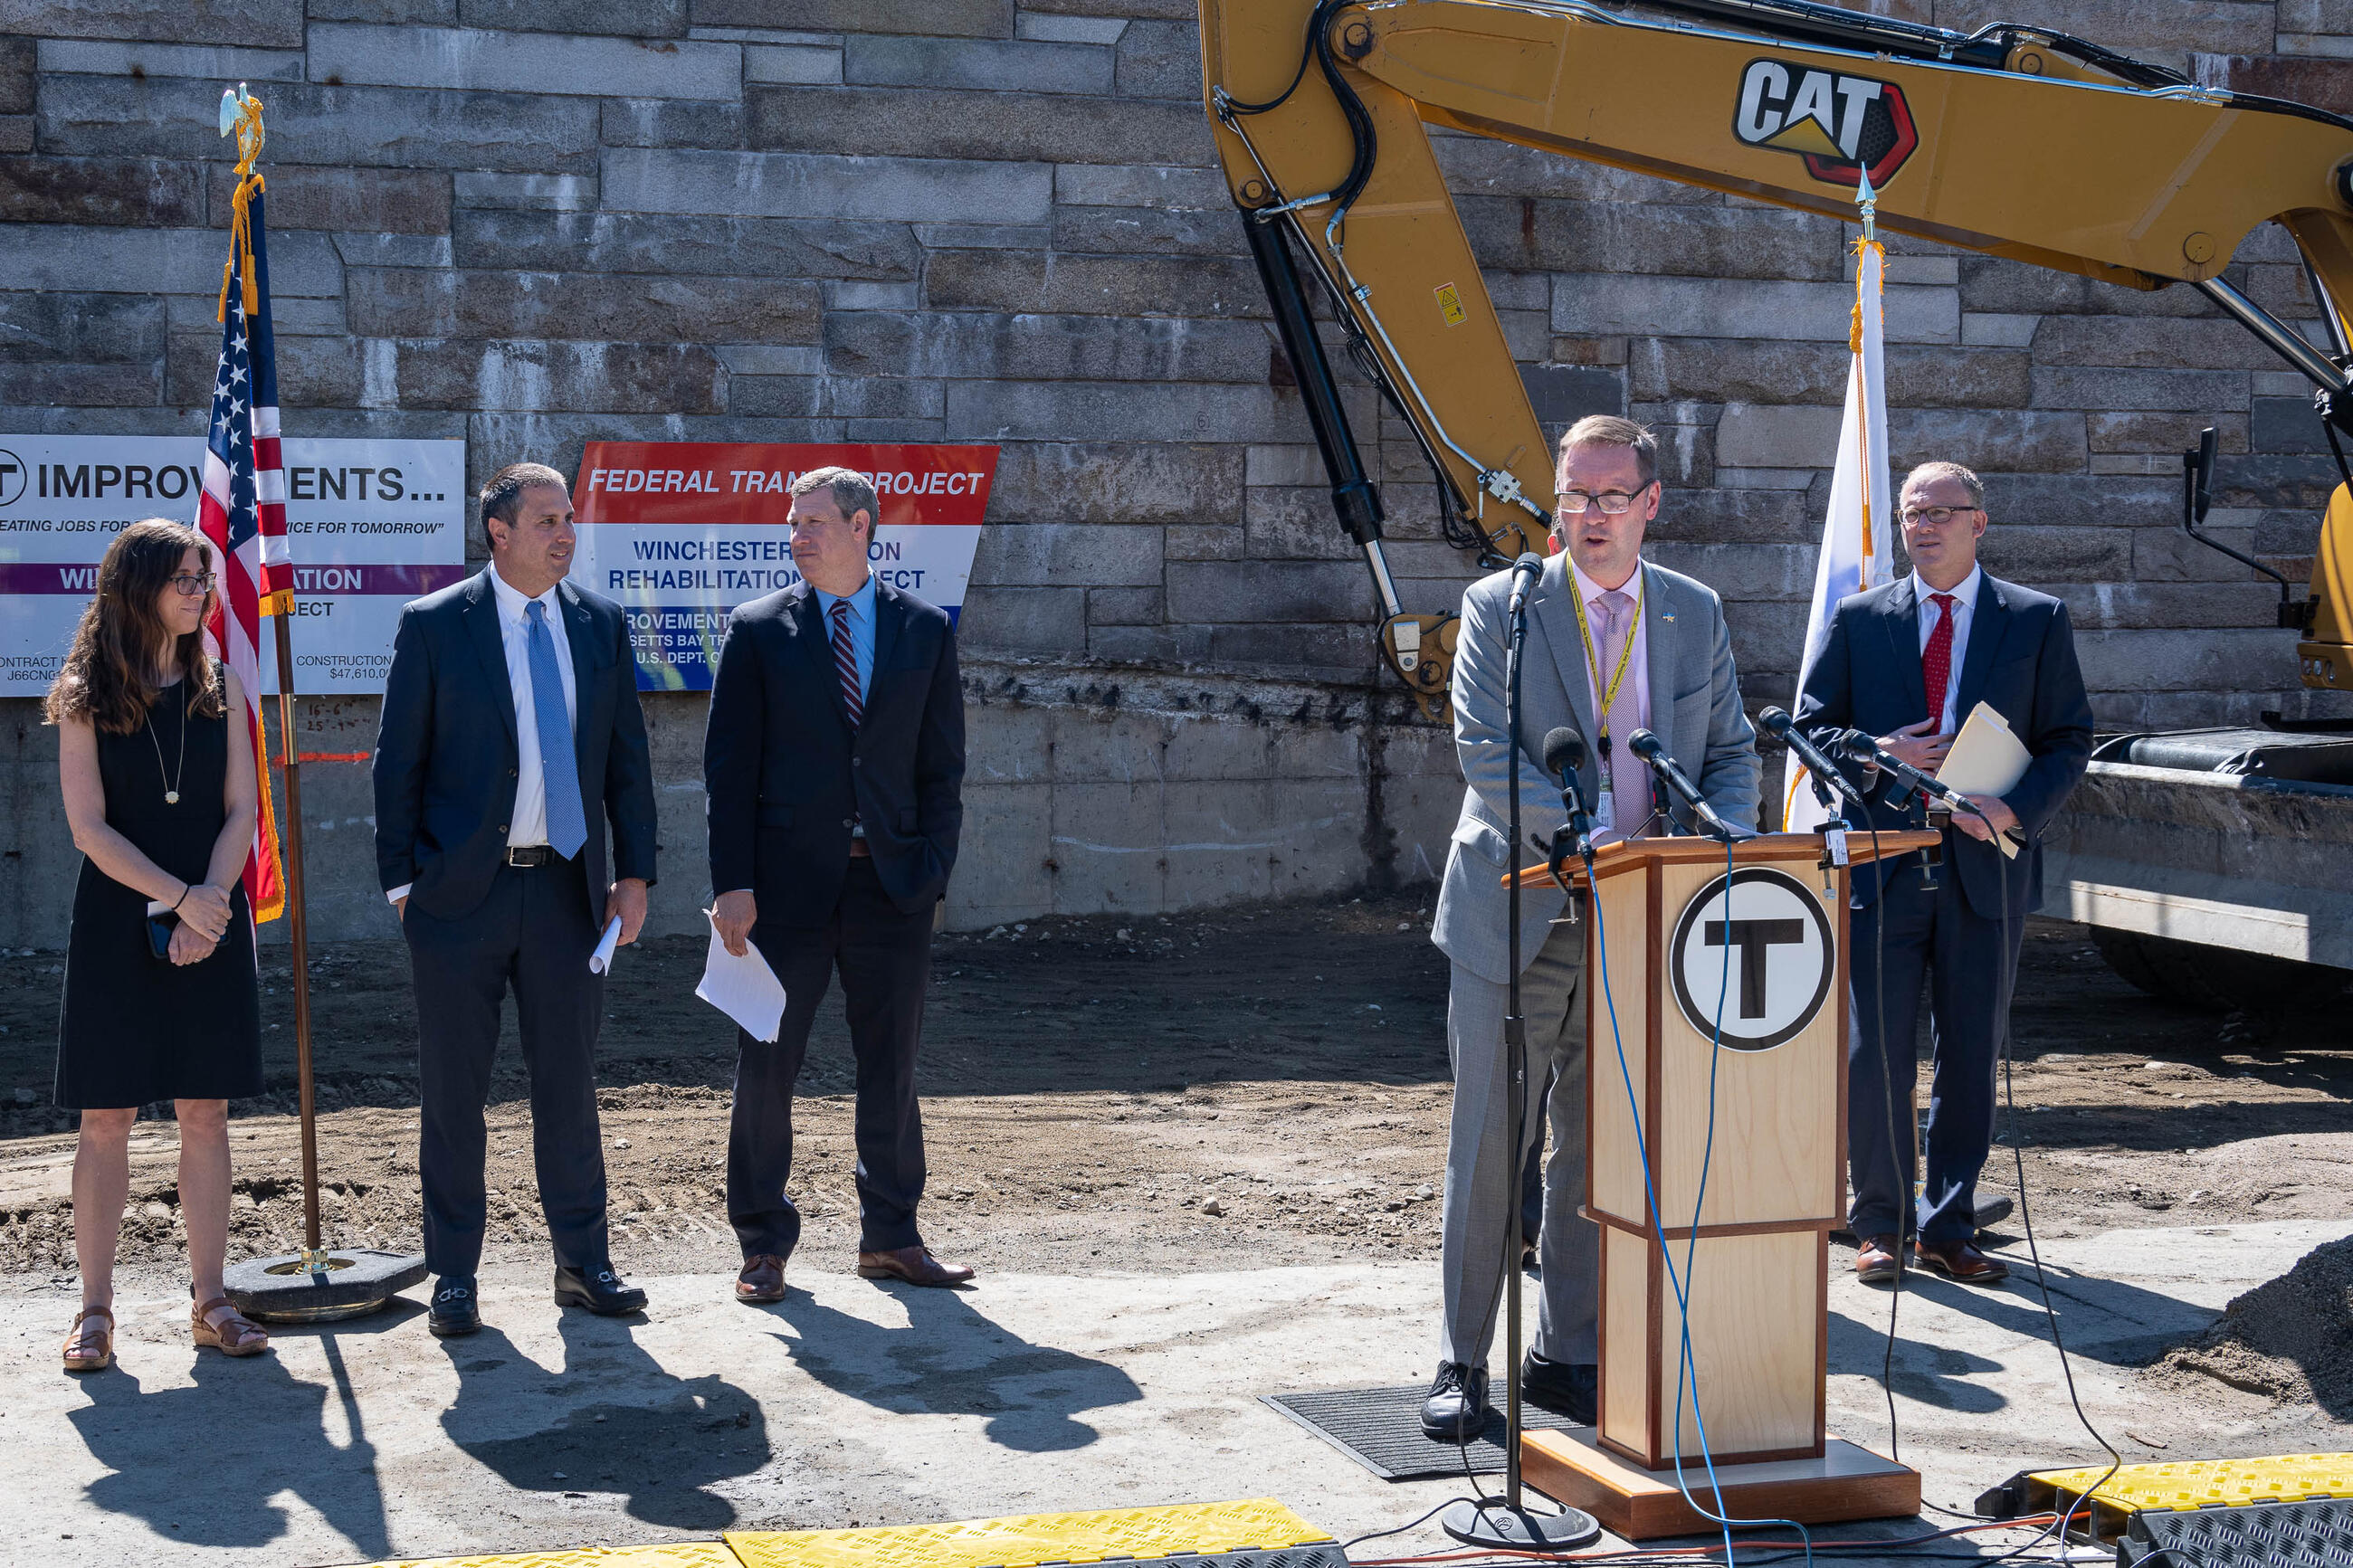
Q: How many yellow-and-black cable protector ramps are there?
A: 3